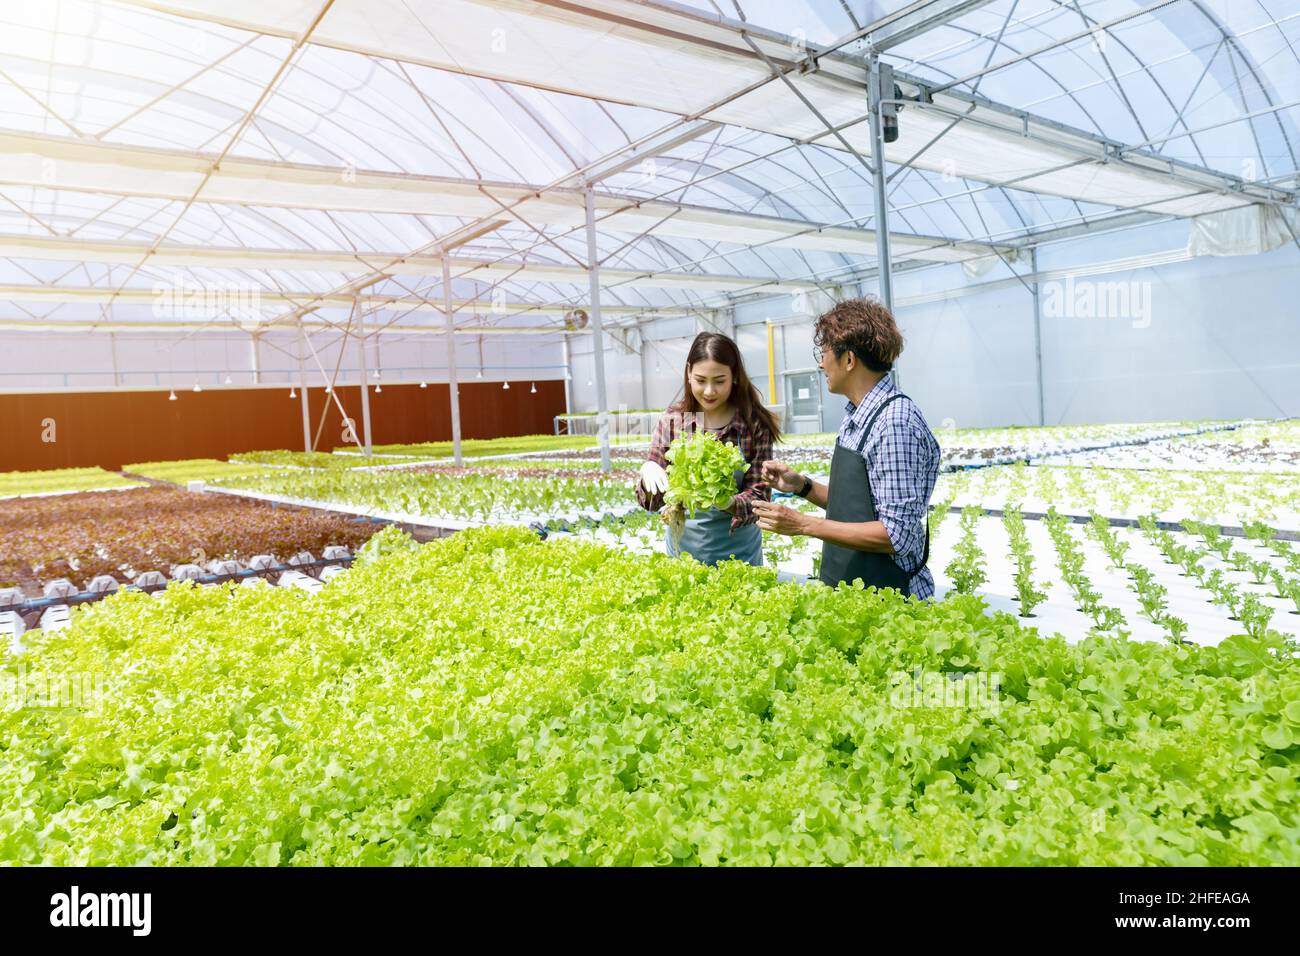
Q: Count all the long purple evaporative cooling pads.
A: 0